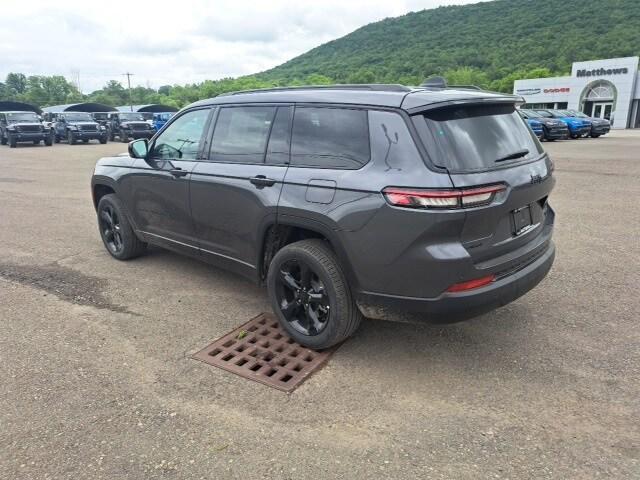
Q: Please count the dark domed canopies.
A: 3